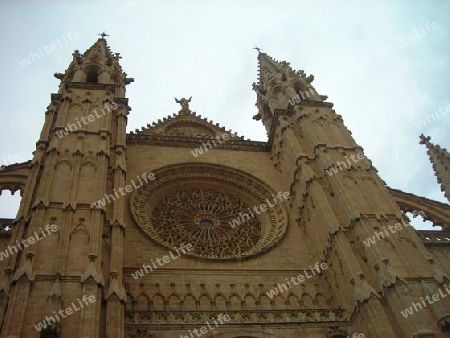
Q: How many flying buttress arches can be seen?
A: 2